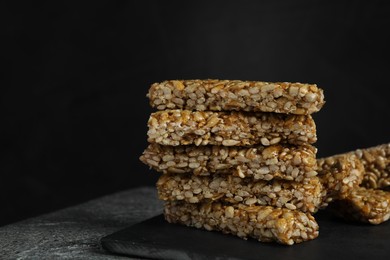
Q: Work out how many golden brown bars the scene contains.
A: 8